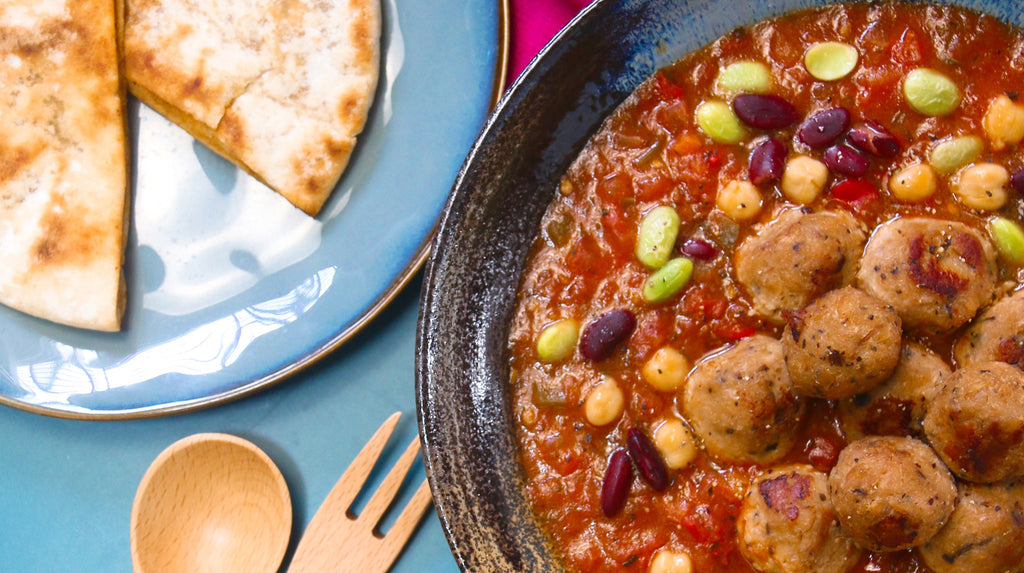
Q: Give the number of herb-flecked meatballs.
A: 10